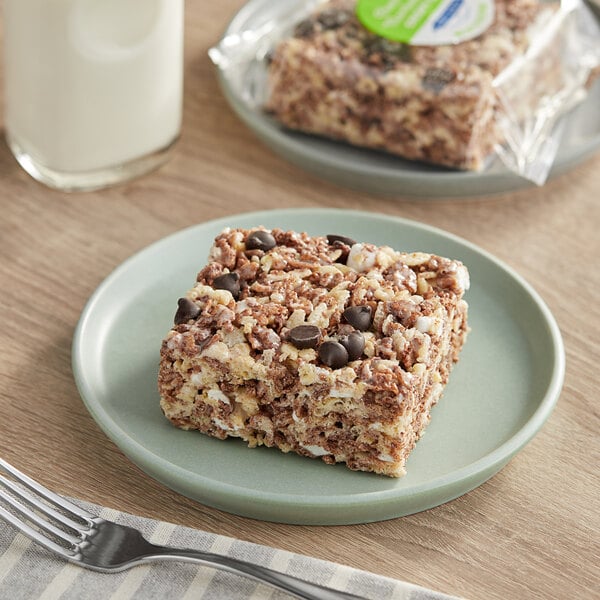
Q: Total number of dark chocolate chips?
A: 8